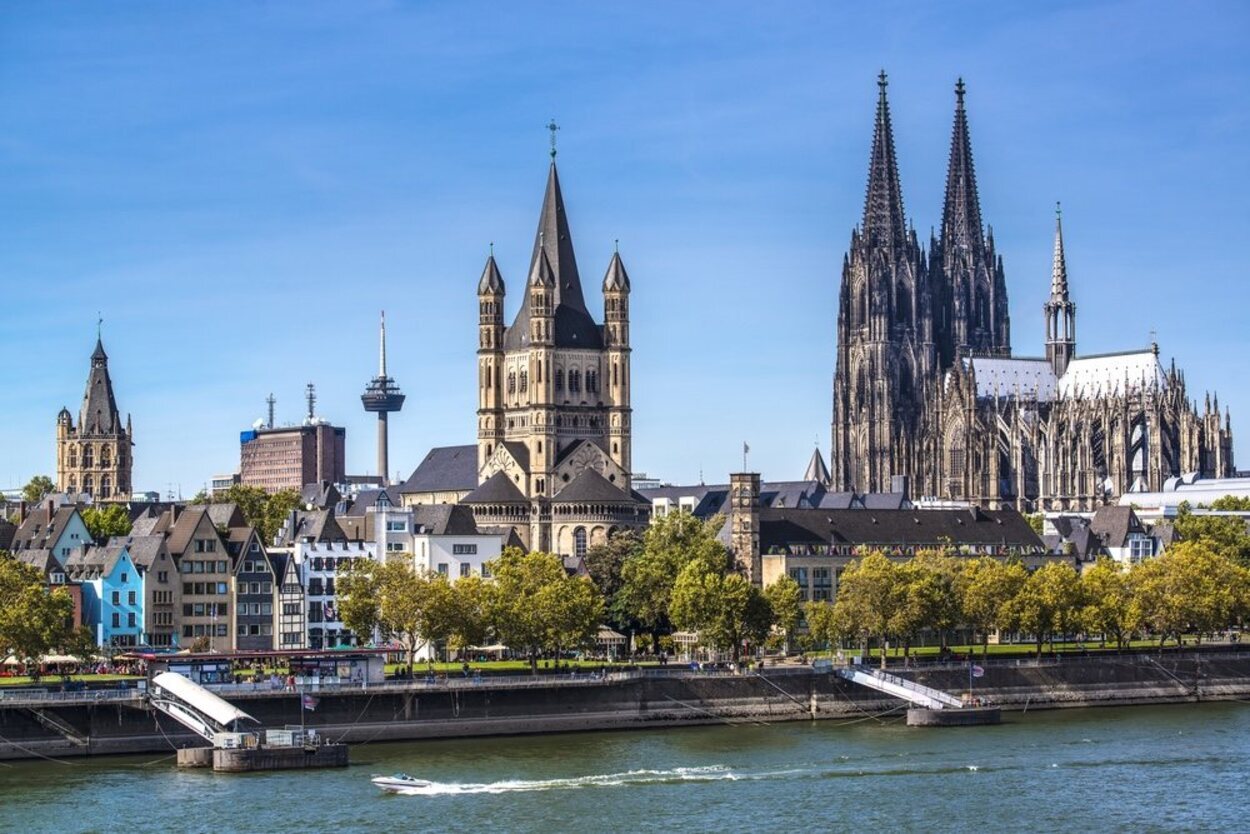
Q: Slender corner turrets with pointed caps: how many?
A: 3